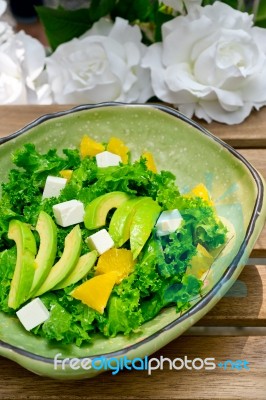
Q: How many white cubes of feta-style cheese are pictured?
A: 6